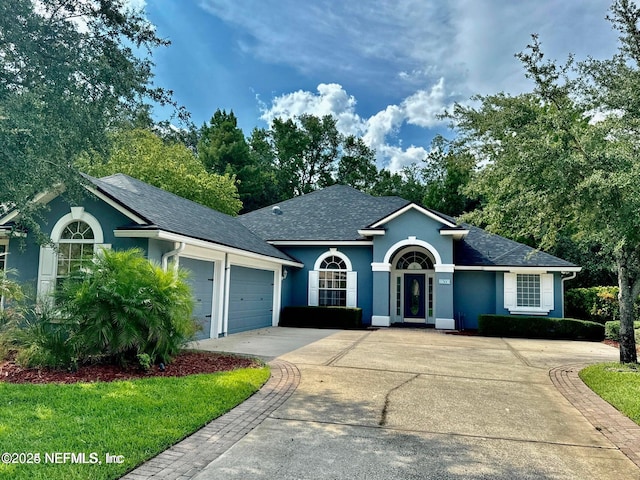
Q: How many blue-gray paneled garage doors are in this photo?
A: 2